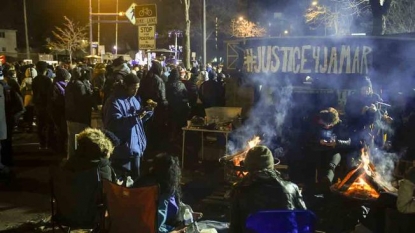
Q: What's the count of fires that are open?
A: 2